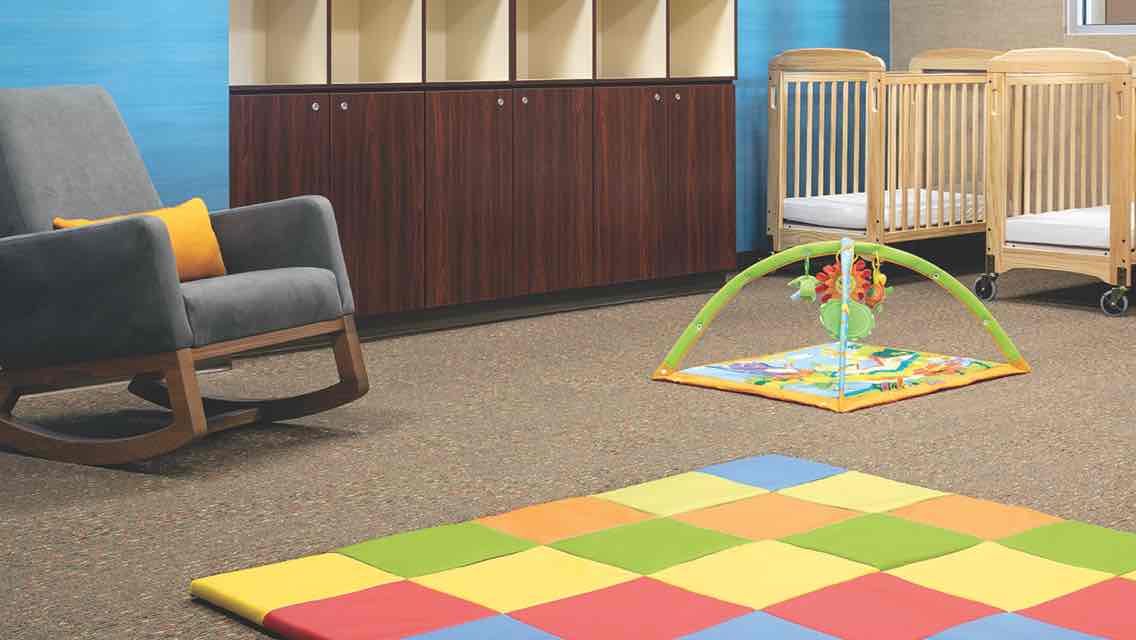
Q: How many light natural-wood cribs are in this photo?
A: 2